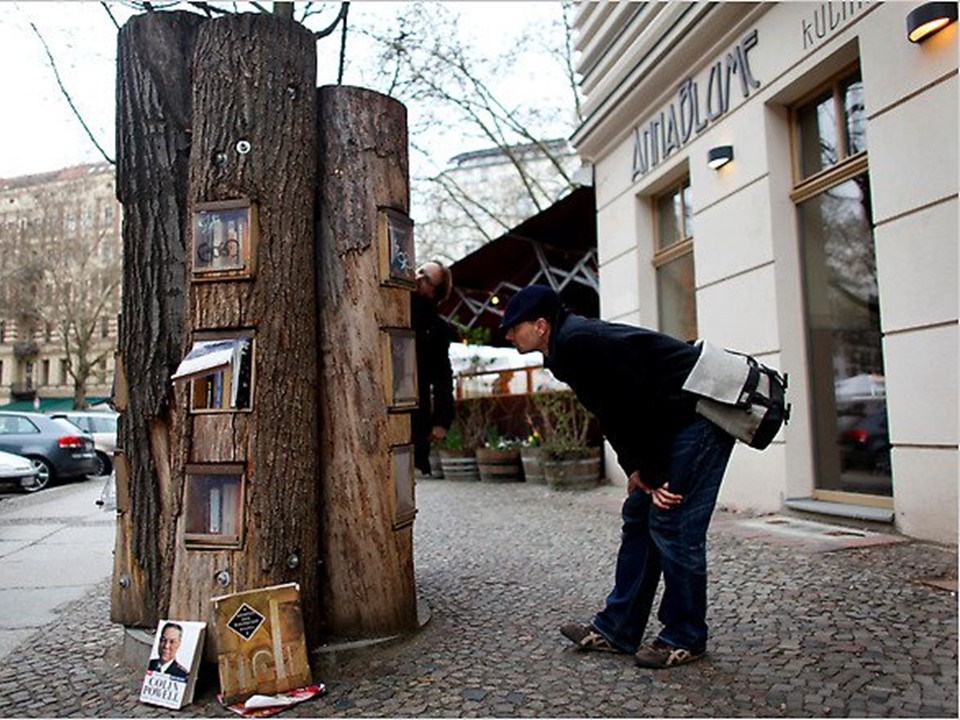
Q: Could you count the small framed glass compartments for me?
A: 6